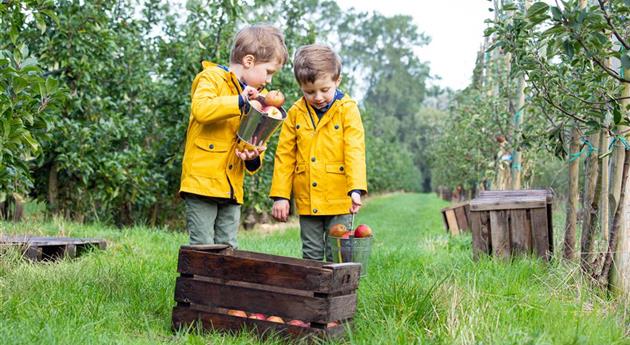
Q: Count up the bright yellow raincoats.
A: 2